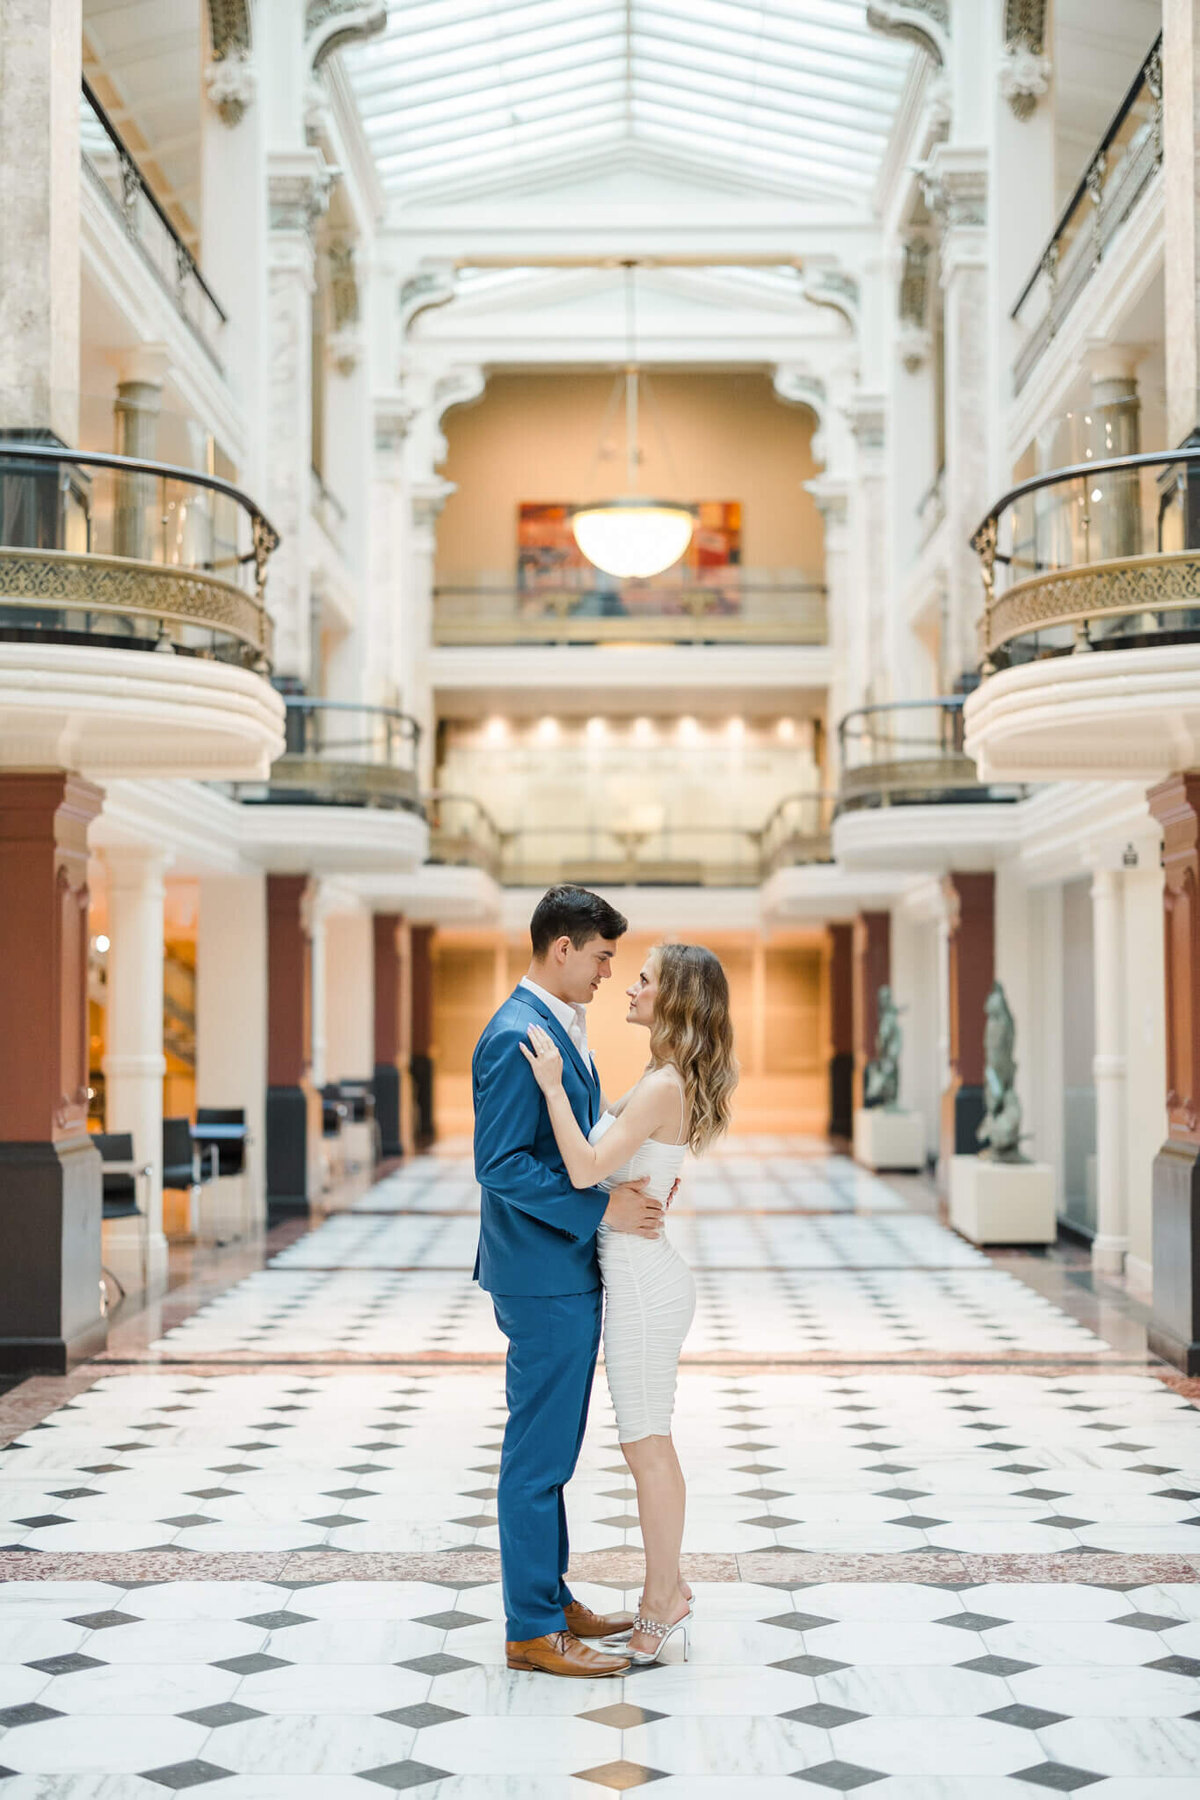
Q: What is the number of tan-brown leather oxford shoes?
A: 2